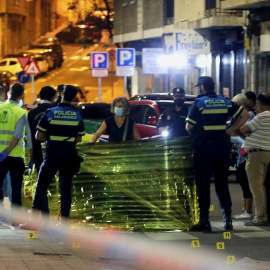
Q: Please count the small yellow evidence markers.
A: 7